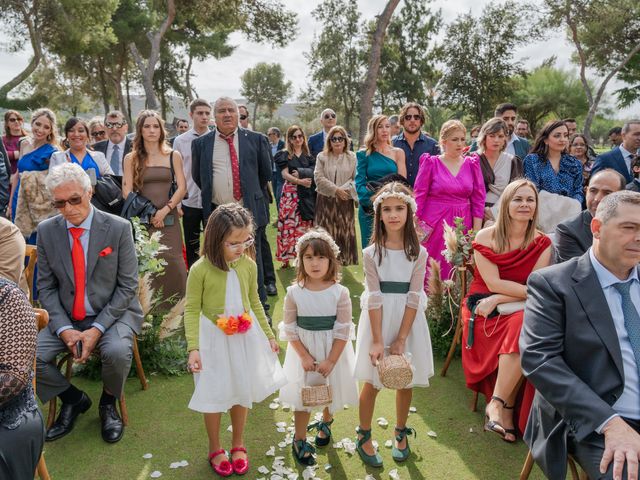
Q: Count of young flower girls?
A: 3